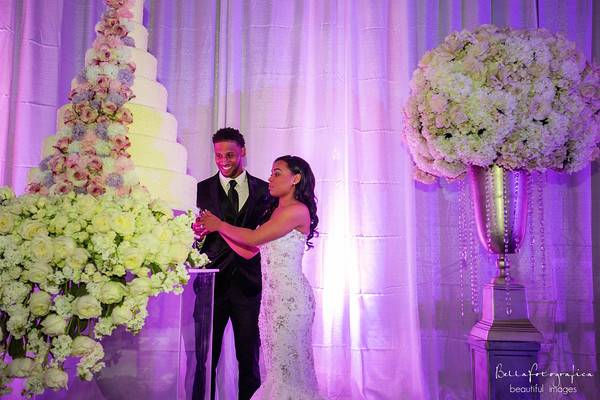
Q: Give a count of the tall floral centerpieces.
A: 1